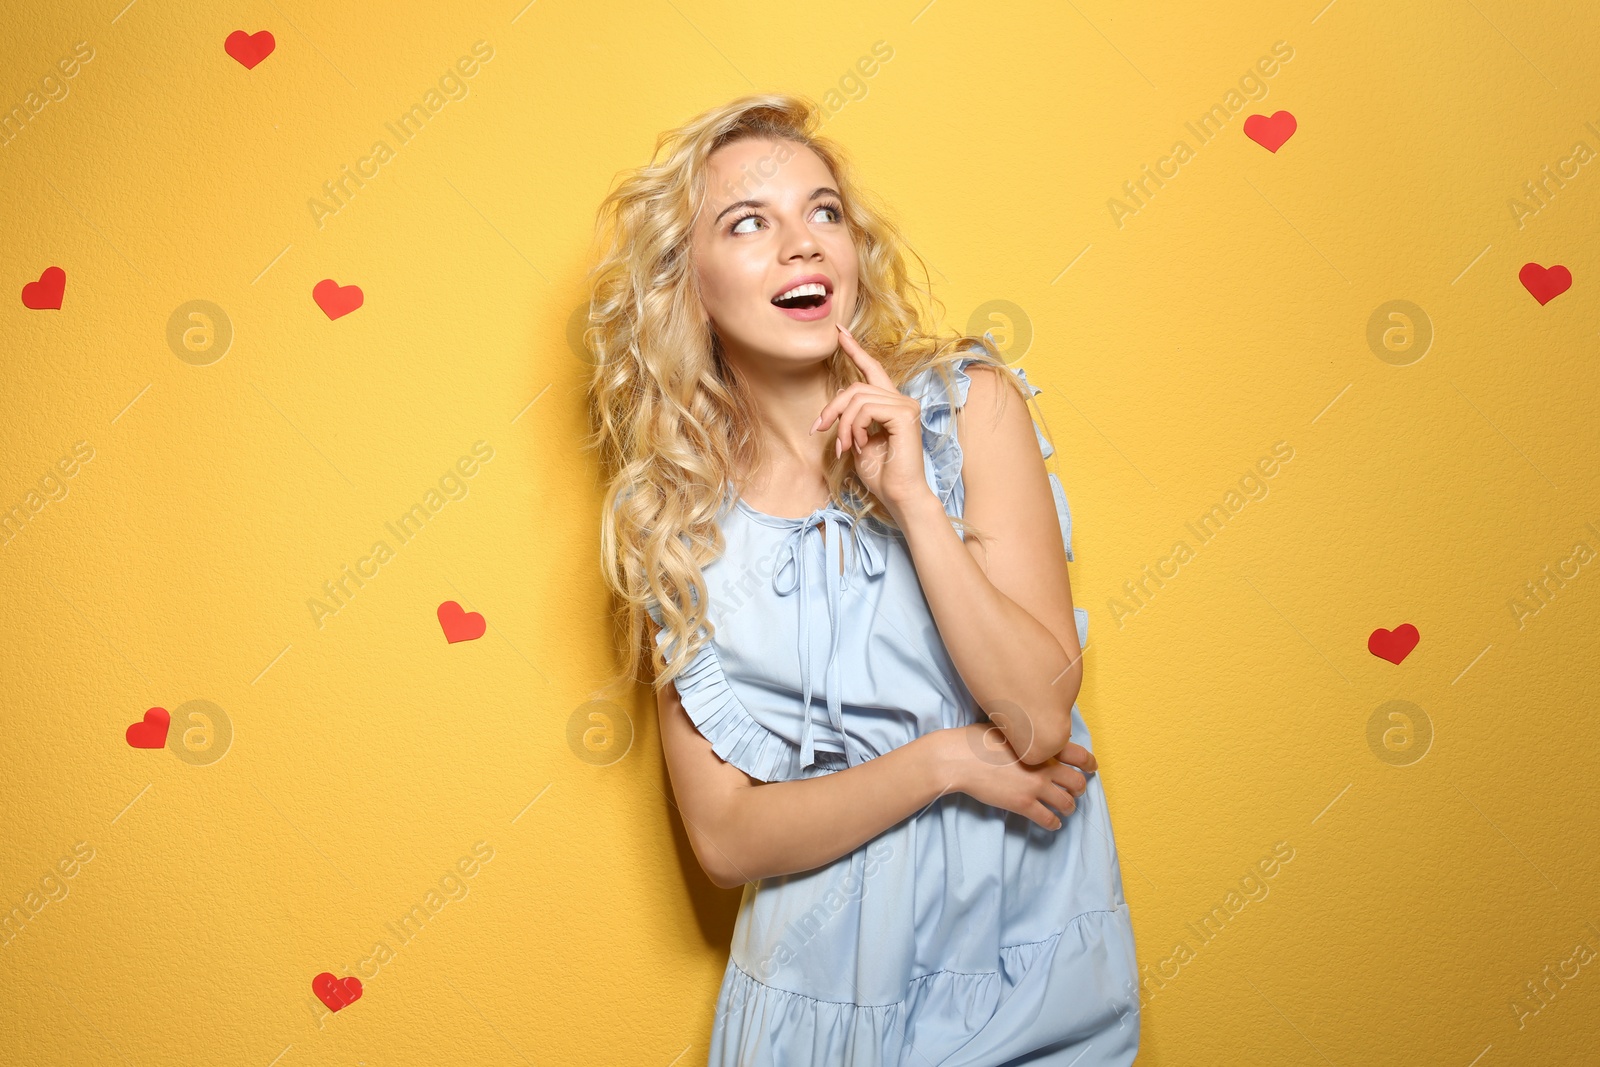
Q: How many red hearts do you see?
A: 9